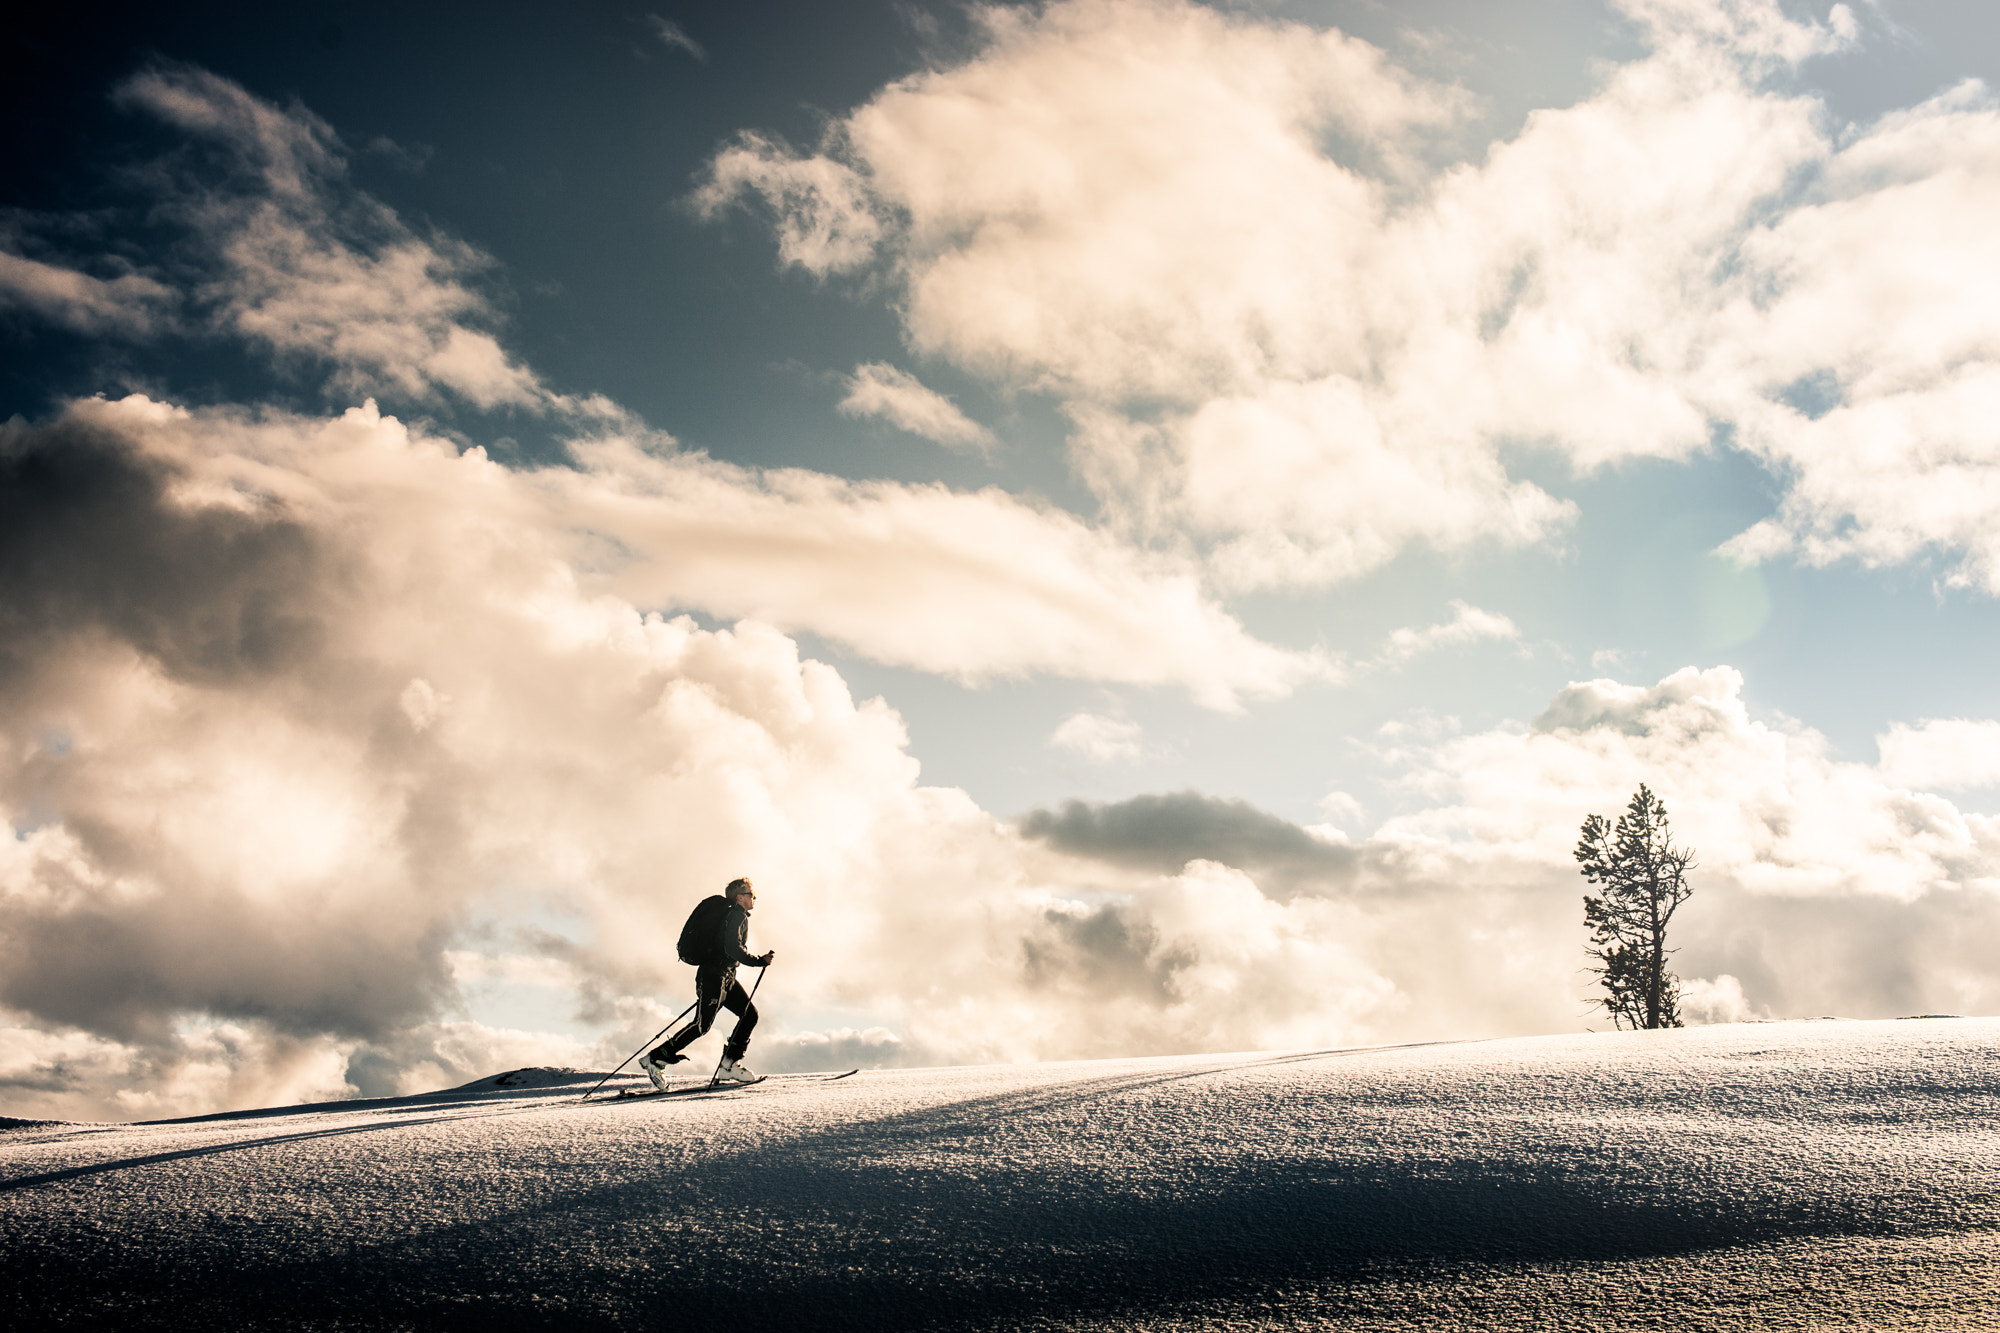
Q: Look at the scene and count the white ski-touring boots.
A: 2